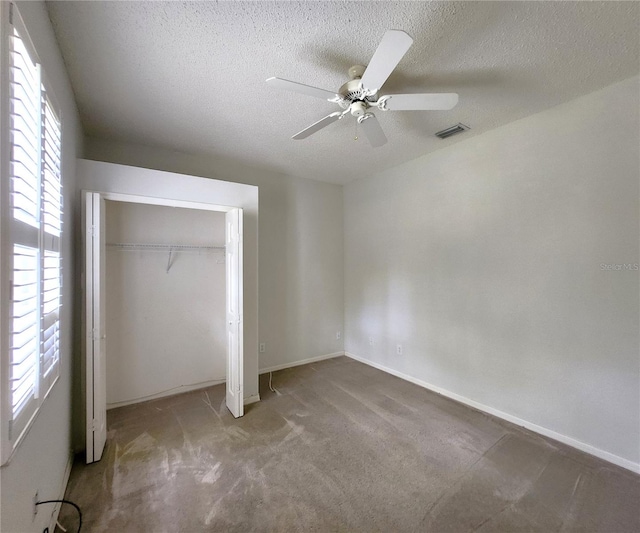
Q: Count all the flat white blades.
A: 5